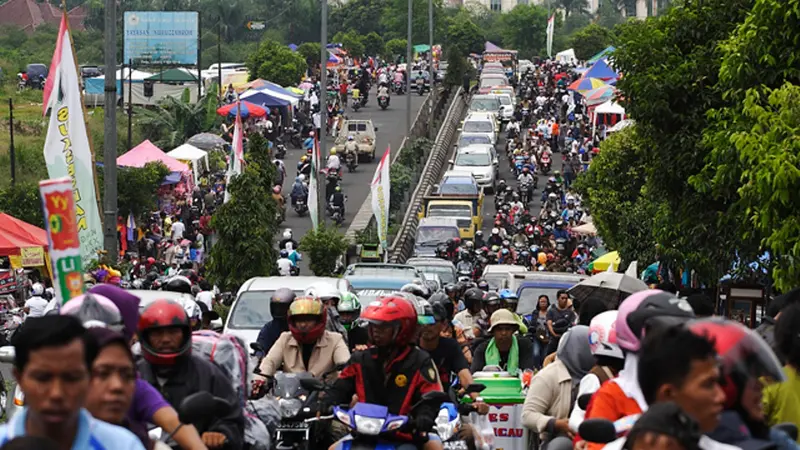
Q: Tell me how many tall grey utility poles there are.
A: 4